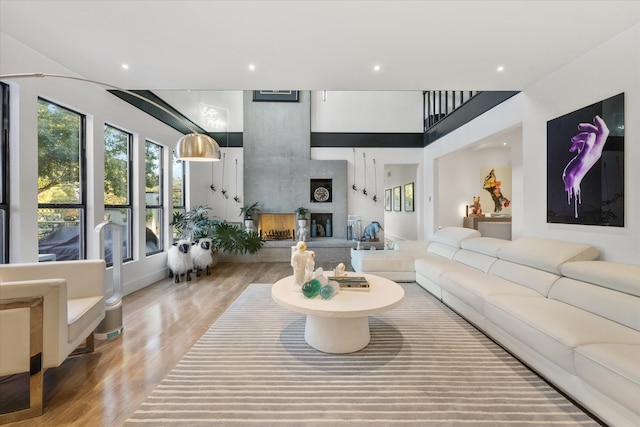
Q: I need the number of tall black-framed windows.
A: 5